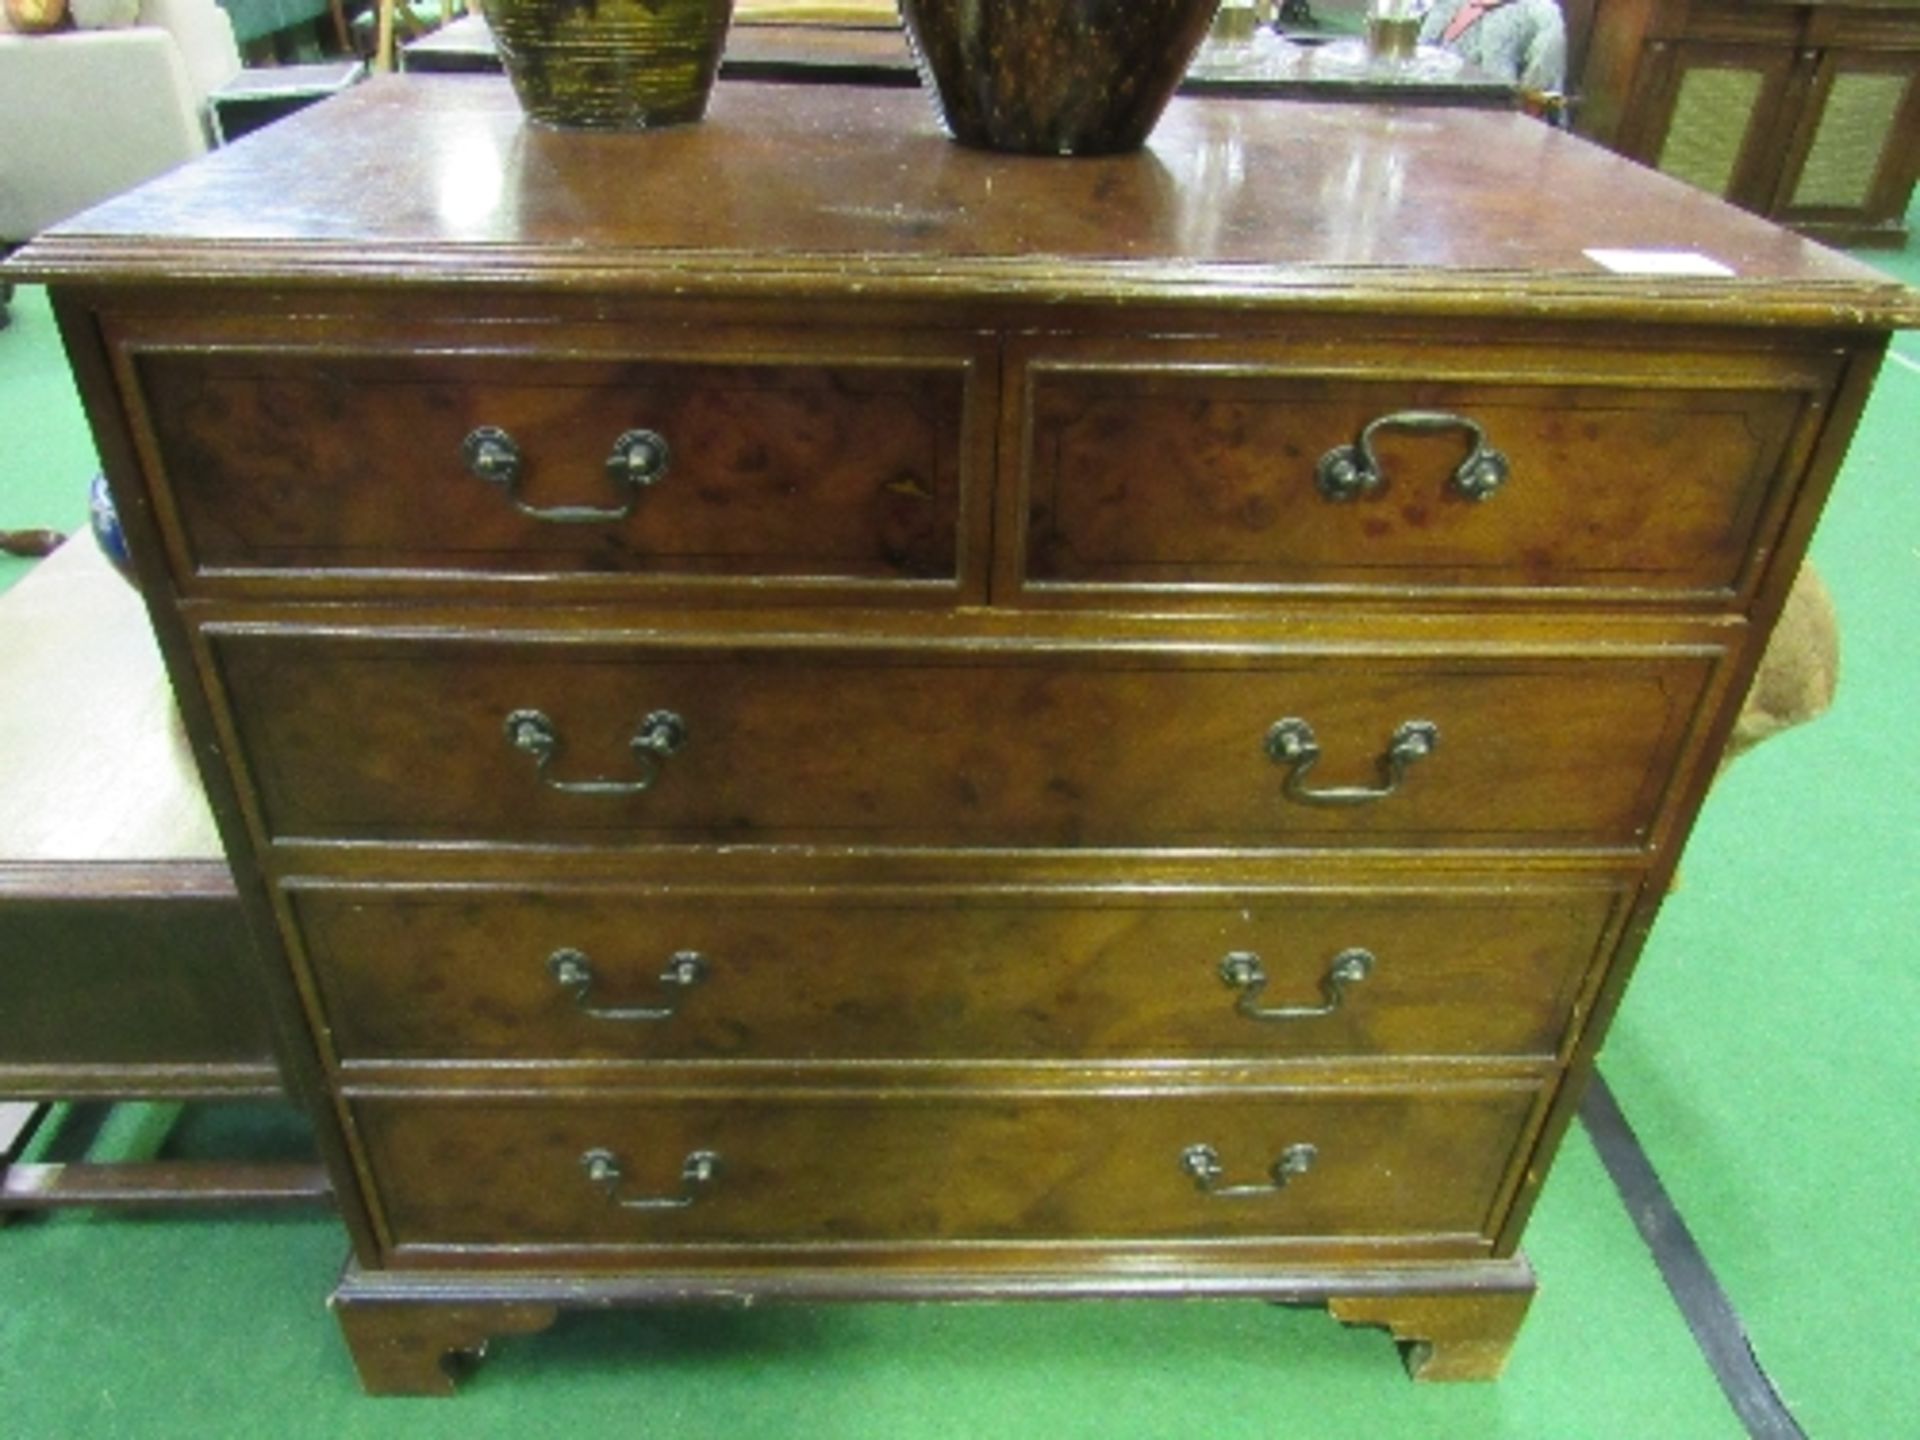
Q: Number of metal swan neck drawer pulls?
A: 8